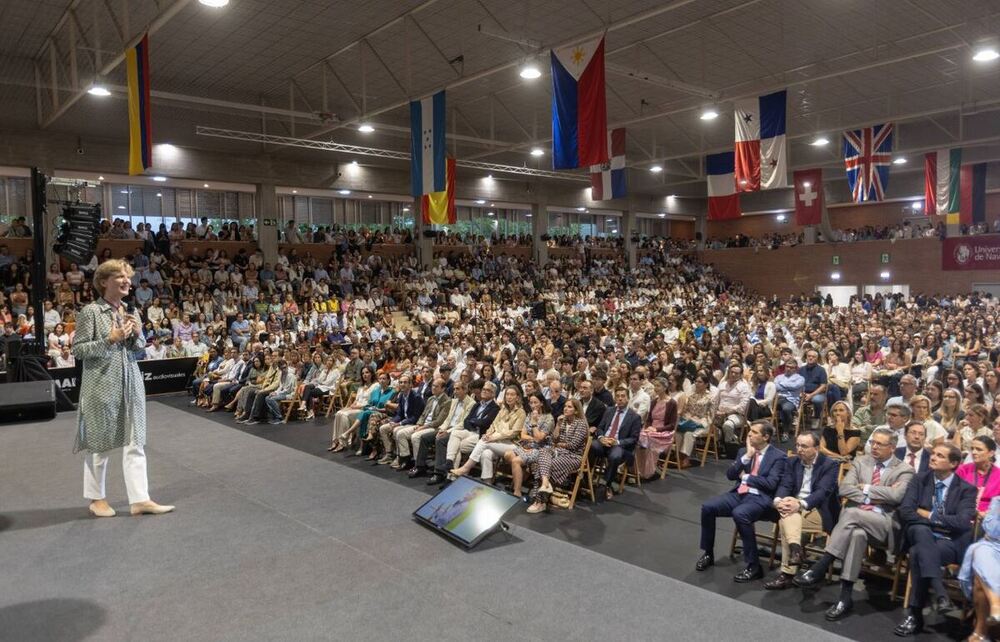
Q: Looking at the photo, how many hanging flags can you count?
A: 11